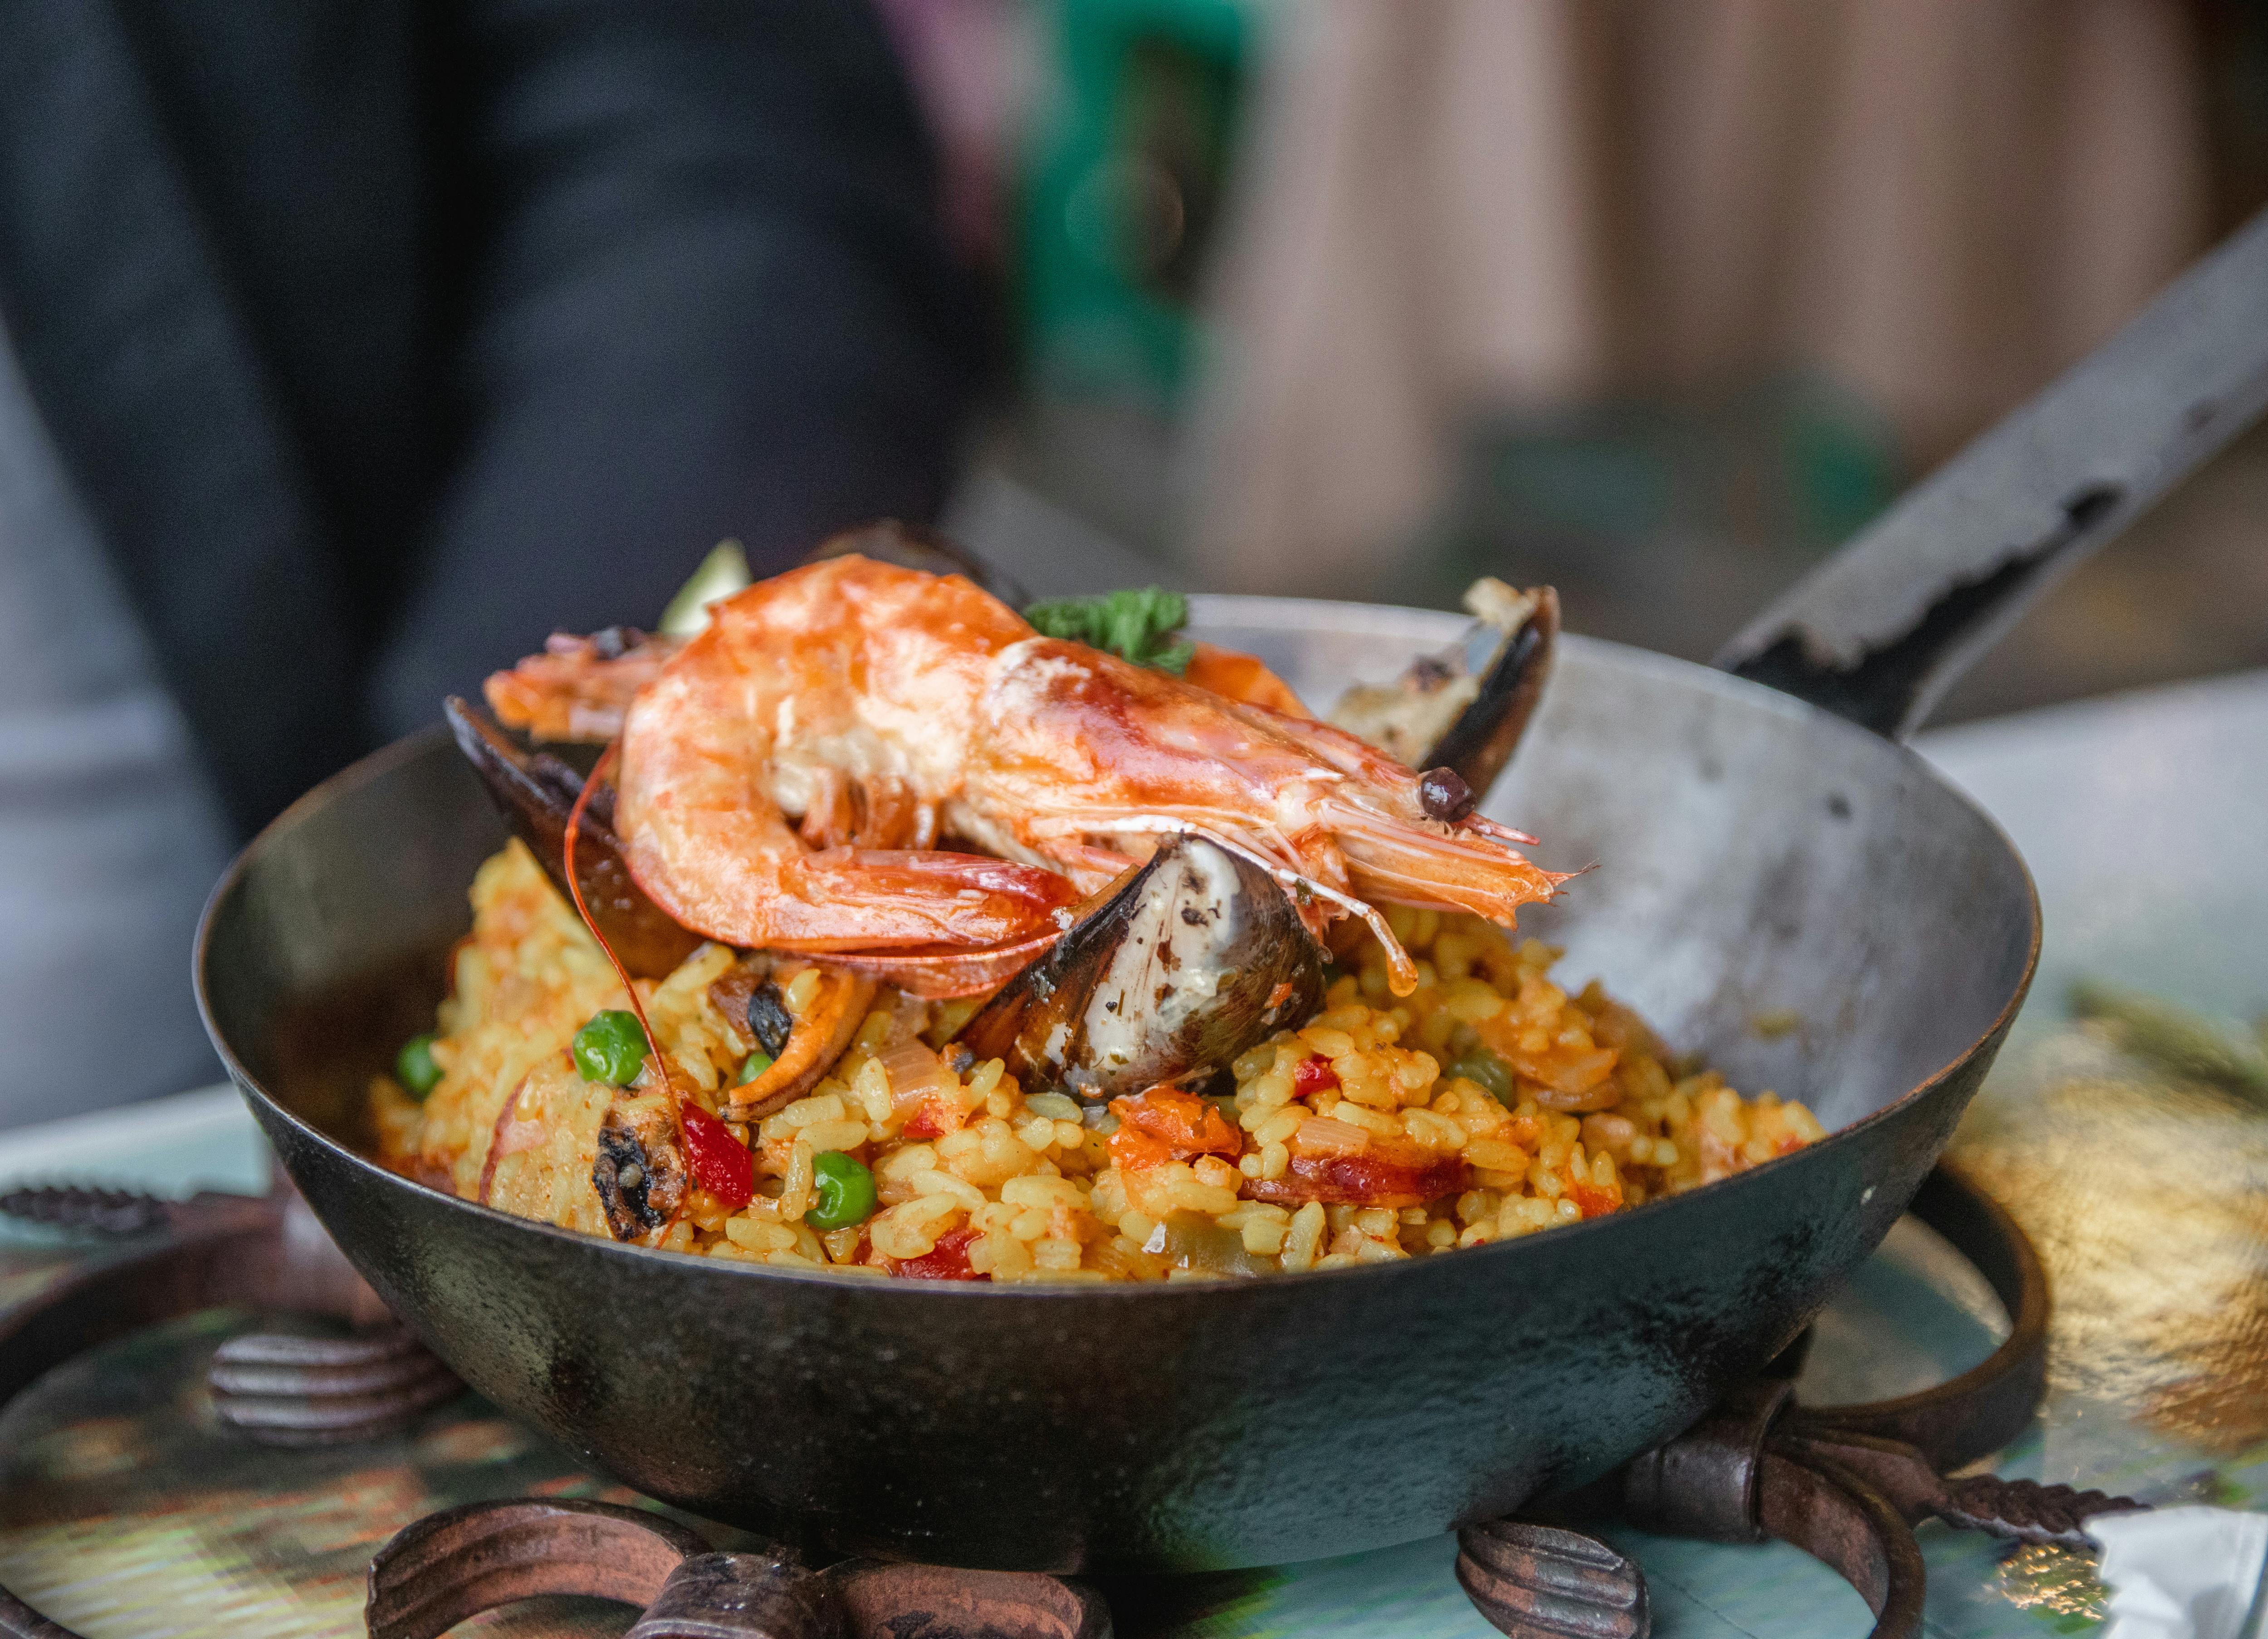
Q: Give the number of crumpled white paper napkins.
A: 1